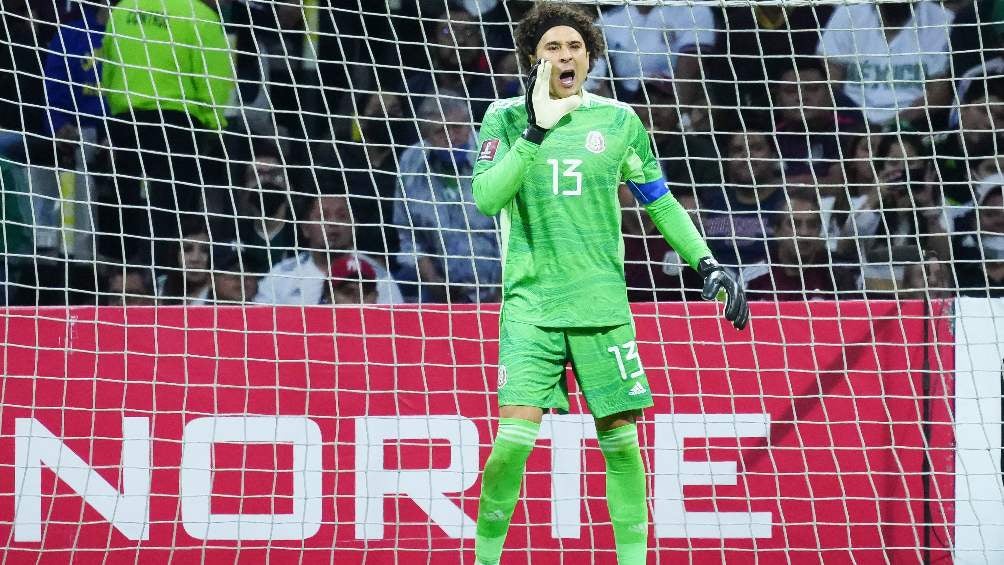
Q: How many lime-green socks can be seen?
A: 2